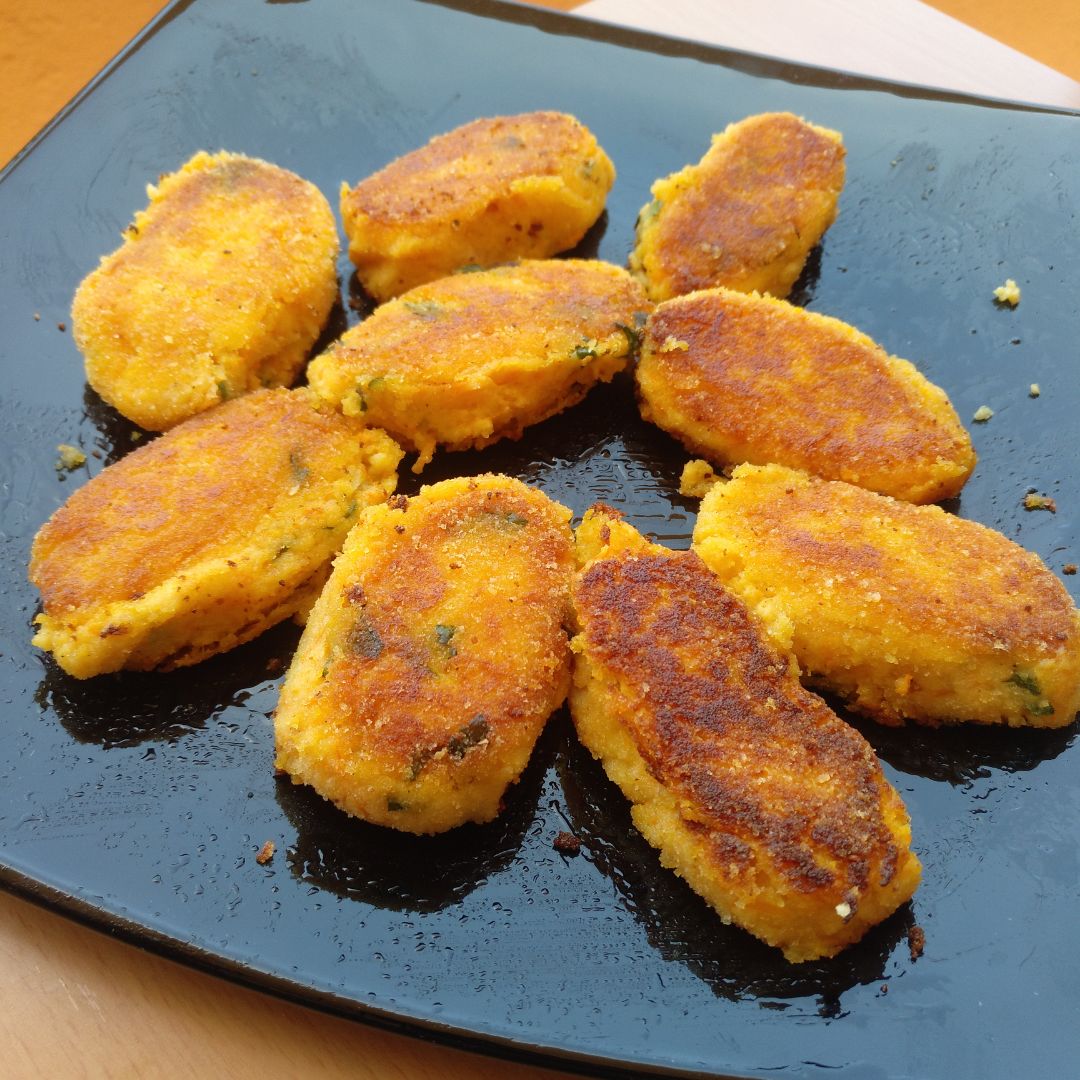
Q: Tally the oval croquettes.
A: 9